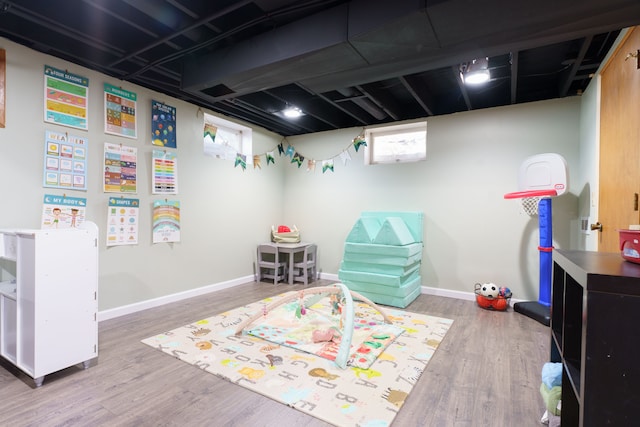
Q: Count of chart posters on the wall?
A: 9